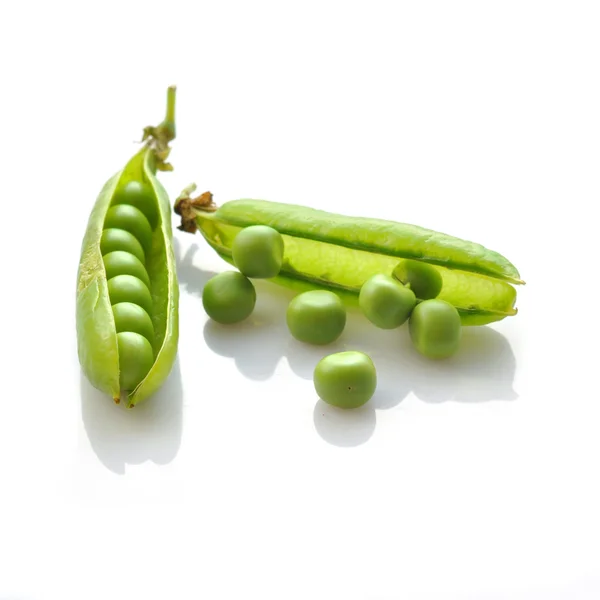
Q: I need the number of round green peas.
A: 14